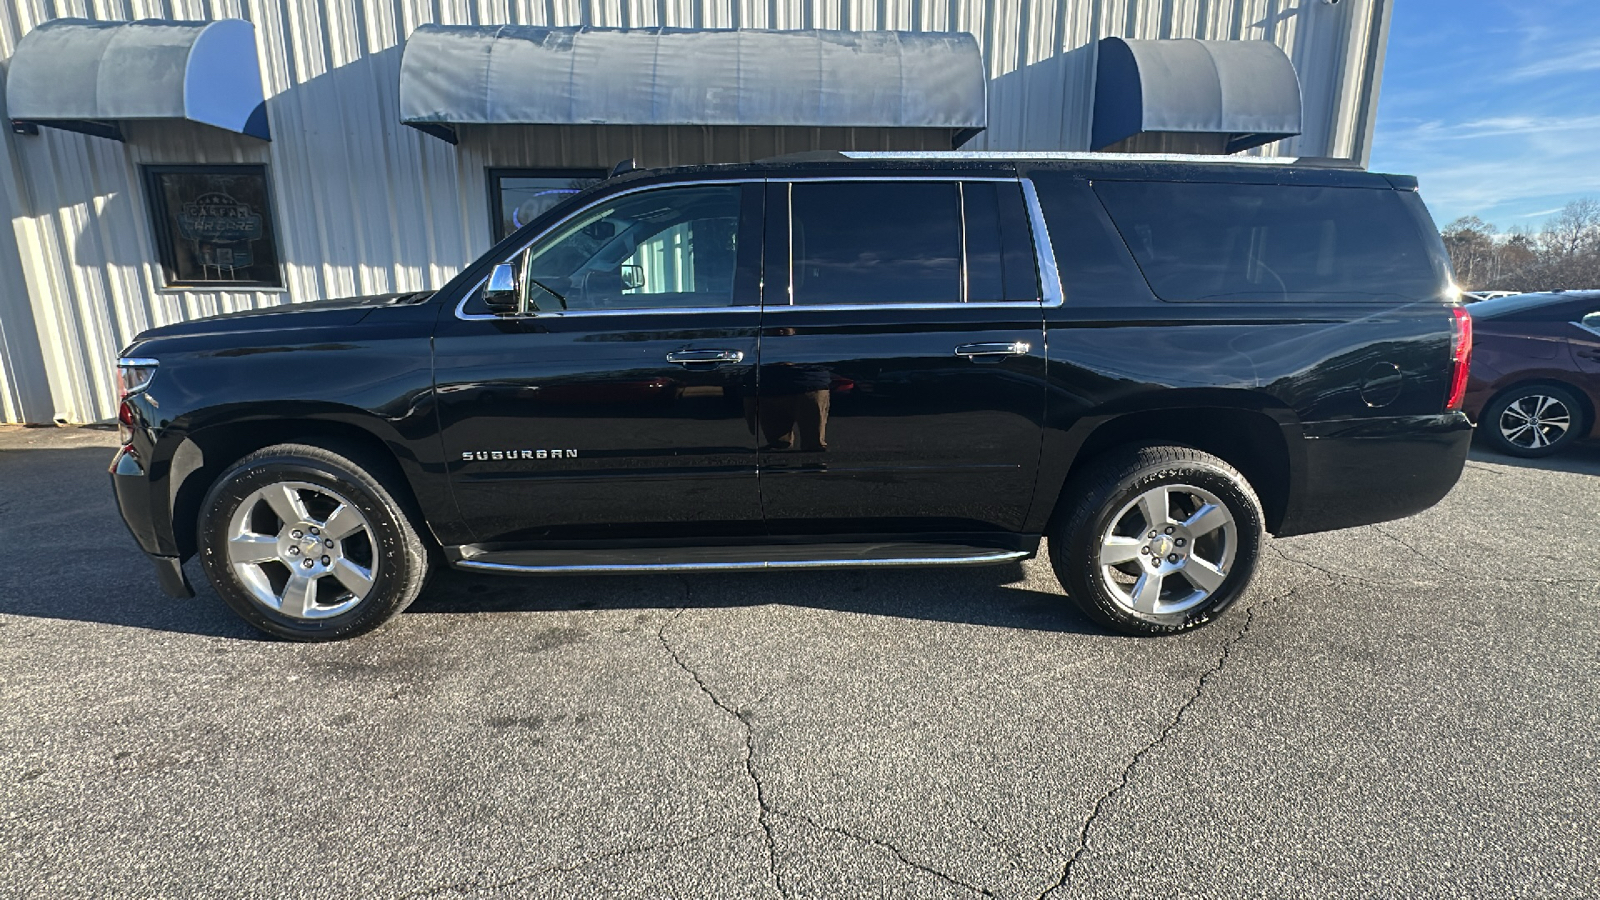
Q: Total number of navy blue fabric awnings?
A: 3